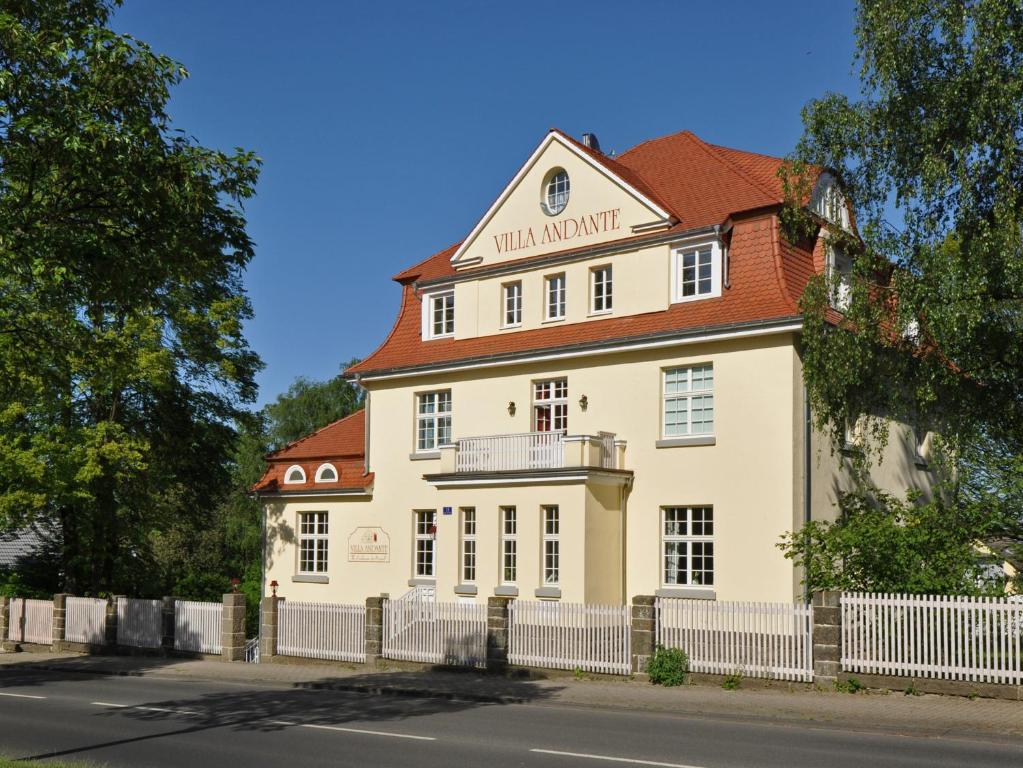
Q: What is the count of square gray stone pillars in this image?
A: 10